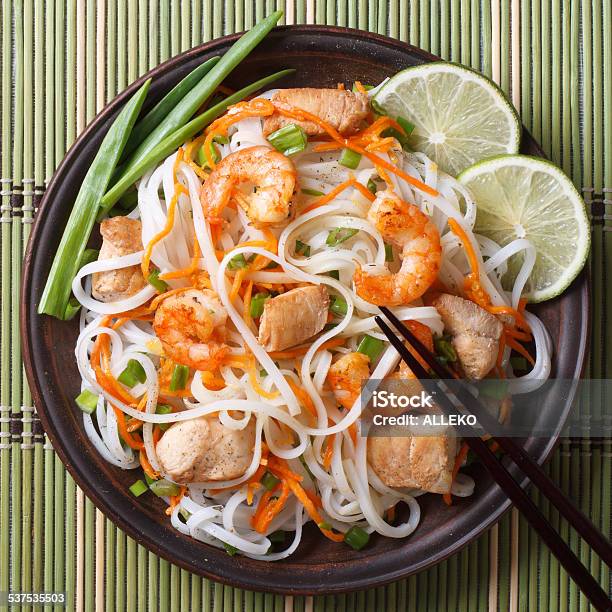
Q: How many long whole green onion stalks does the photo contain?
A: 4